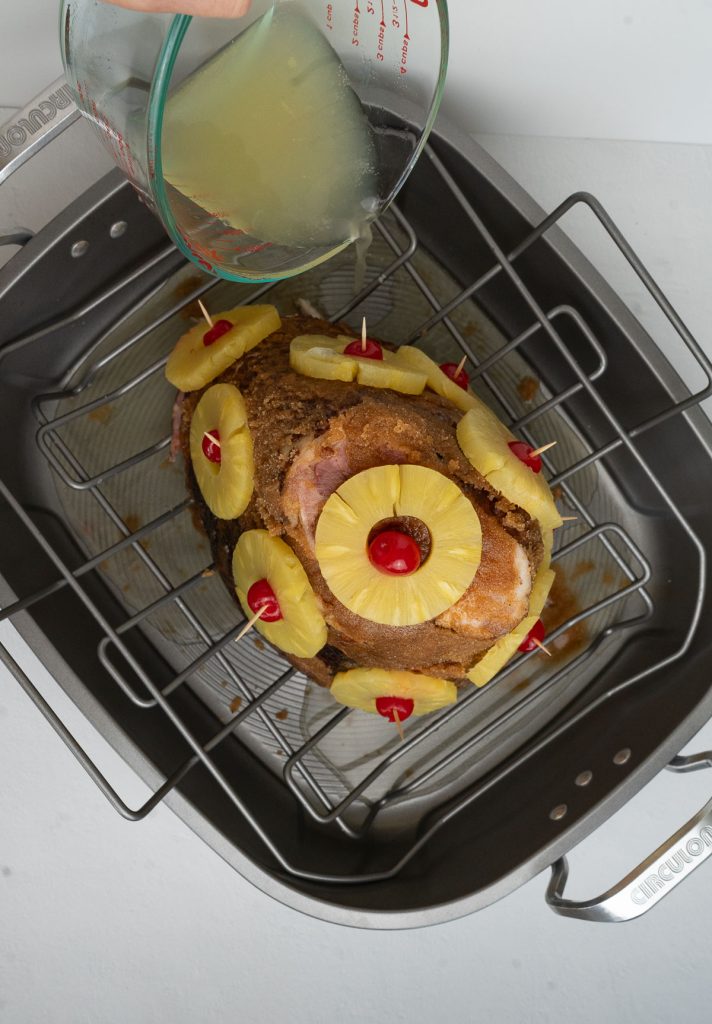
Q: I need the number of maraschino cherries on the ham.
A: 9